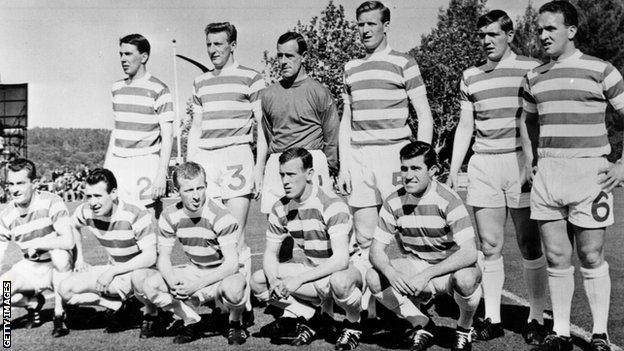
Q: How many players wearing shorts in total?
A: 11